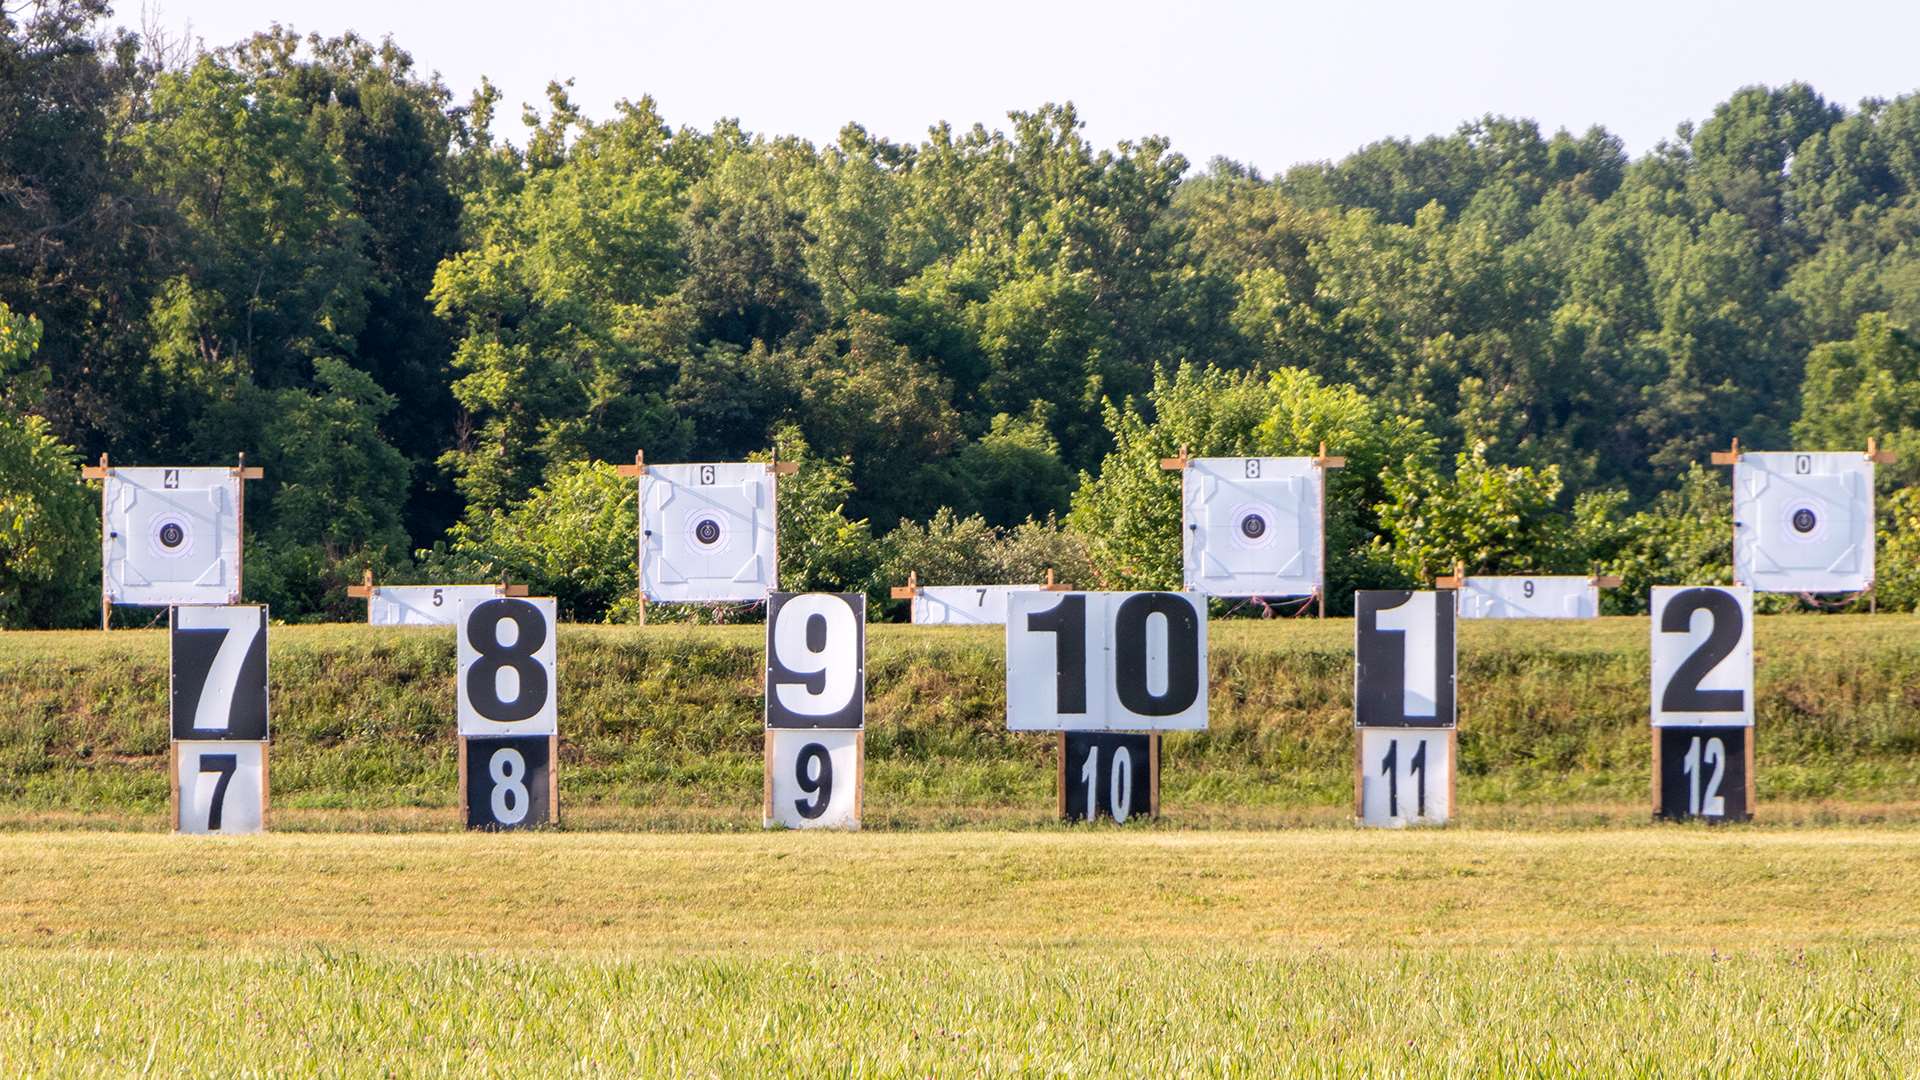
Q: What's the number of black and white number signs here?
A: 12